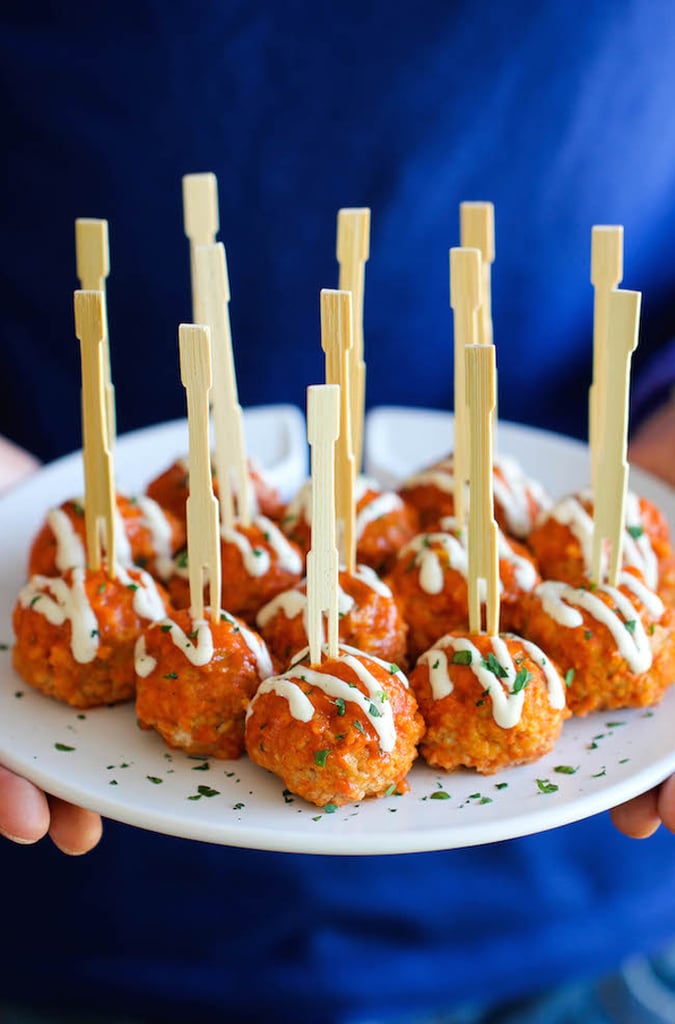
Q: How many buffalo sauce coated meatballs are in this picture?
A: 13